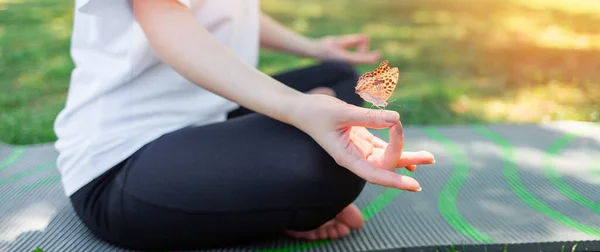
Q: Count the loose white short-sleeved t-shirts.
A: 1